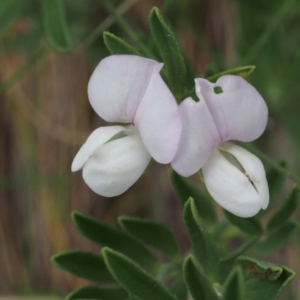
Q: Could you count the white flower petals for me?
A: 4